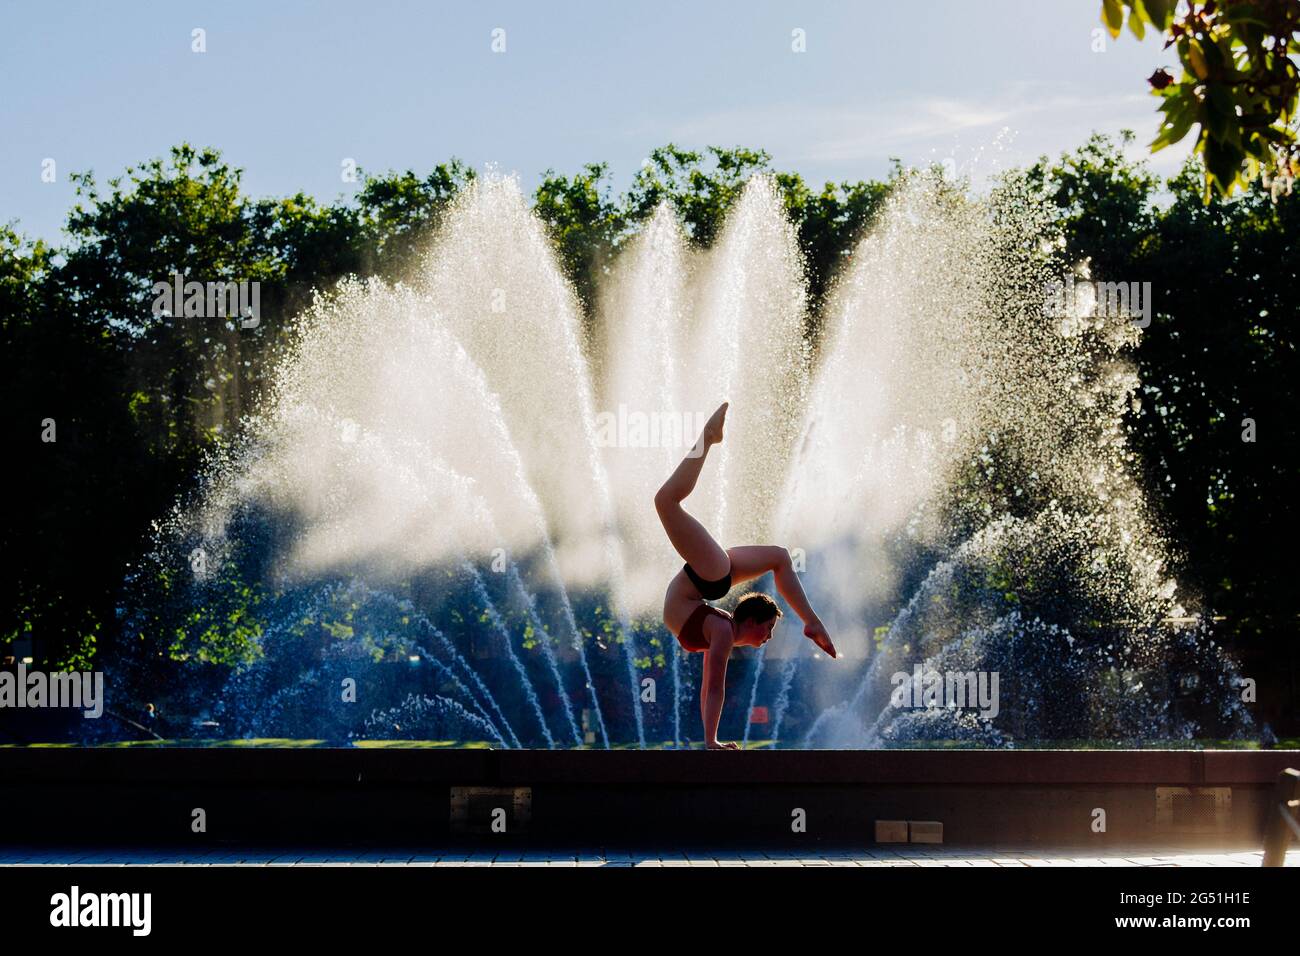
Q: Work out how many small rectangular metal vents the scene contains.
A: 2